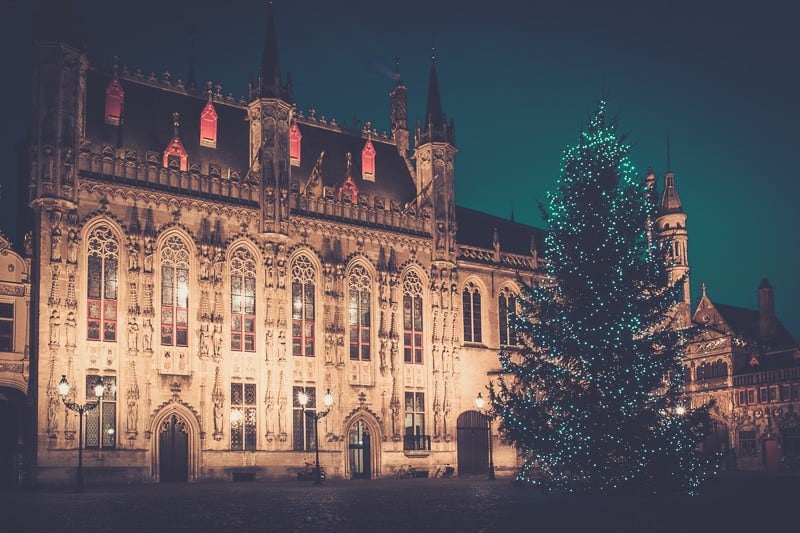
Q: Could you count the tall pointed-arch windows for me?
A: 8